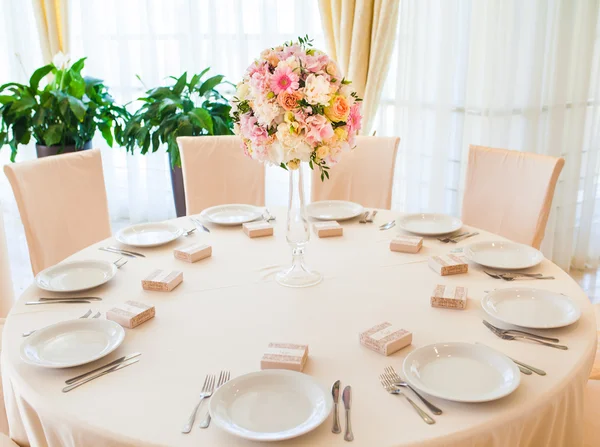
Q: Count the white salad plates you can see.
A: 10